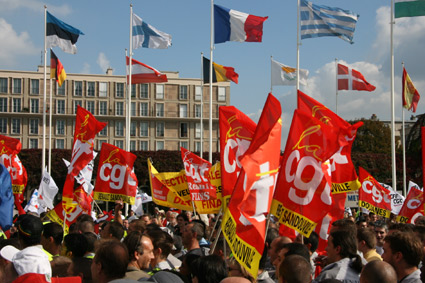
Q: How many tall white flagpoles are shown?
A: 11